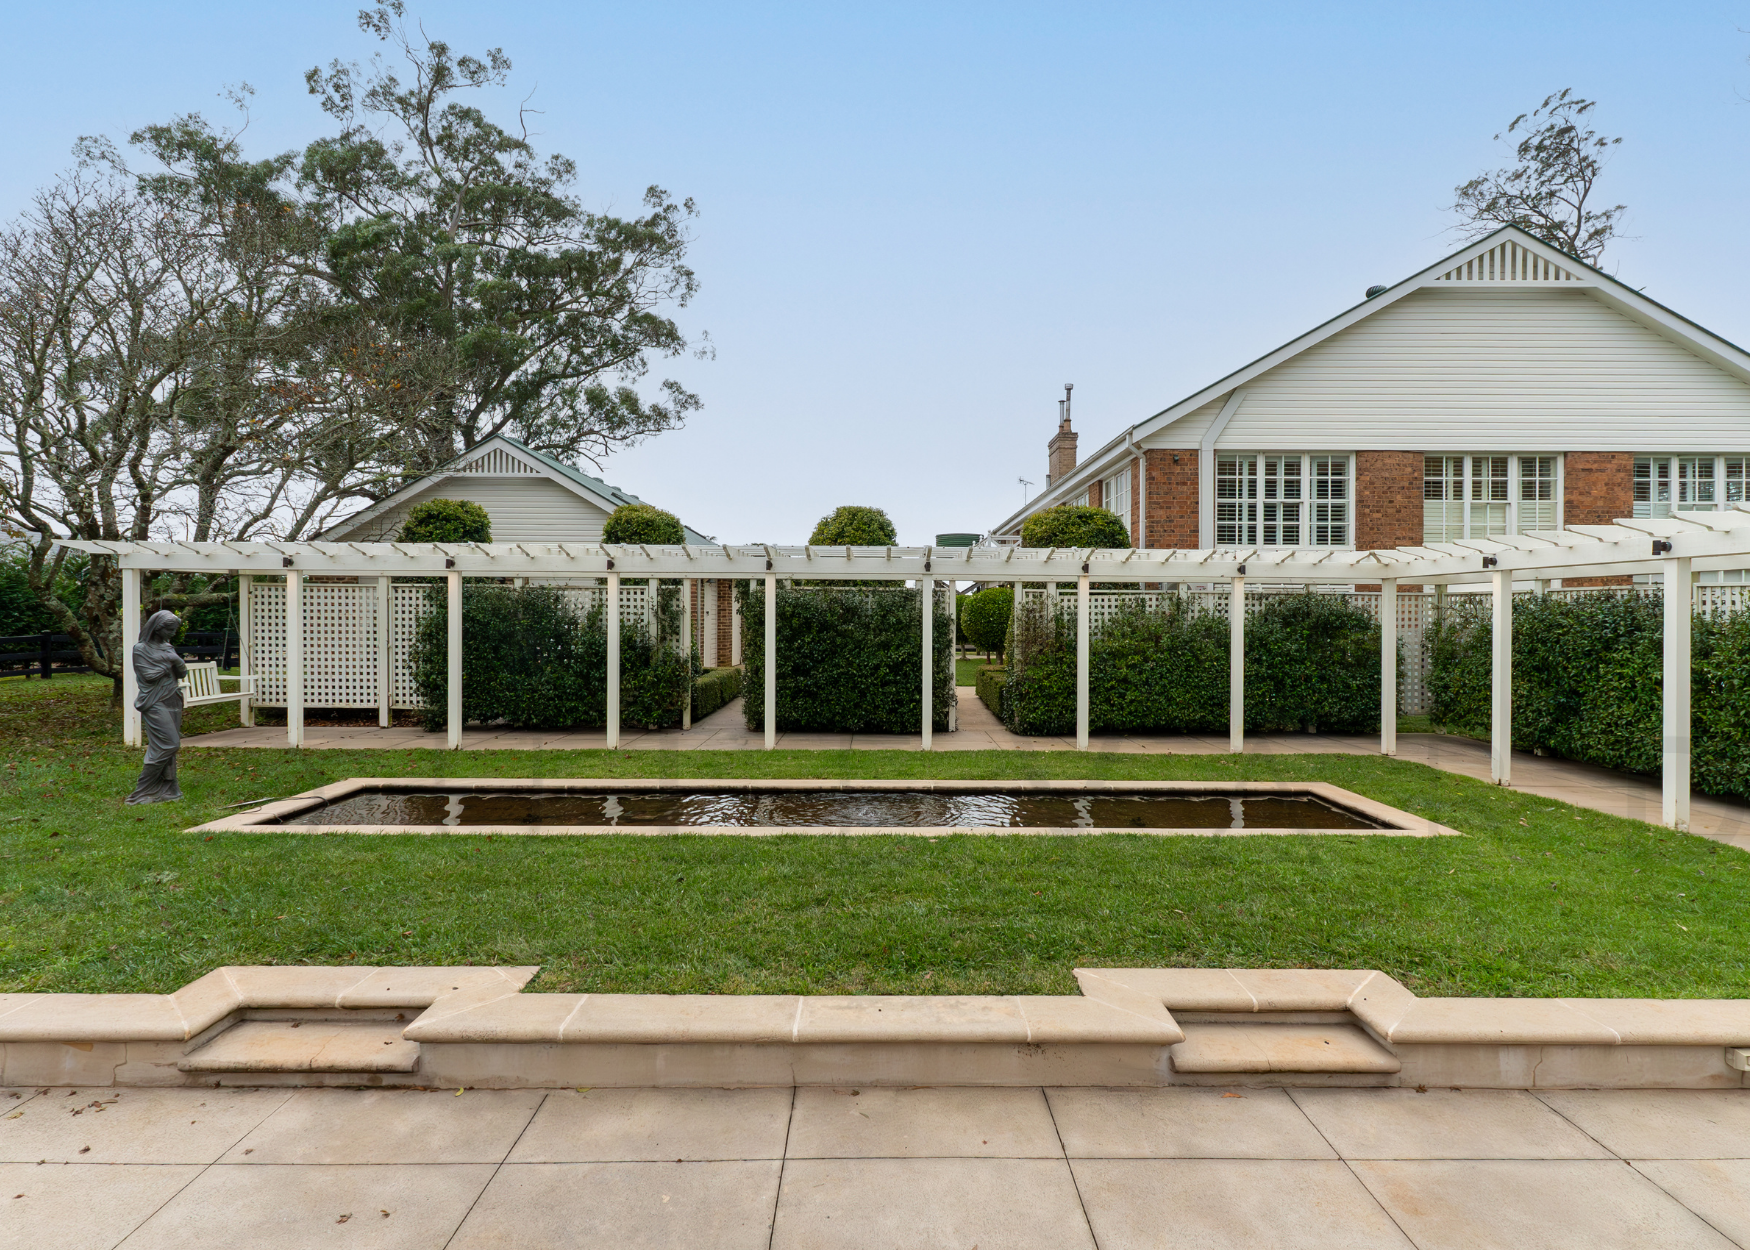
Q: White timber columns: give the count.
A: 11